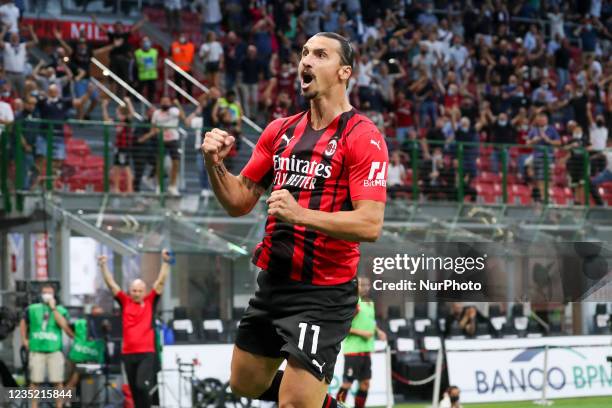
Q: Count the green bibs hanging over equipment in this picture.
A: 1